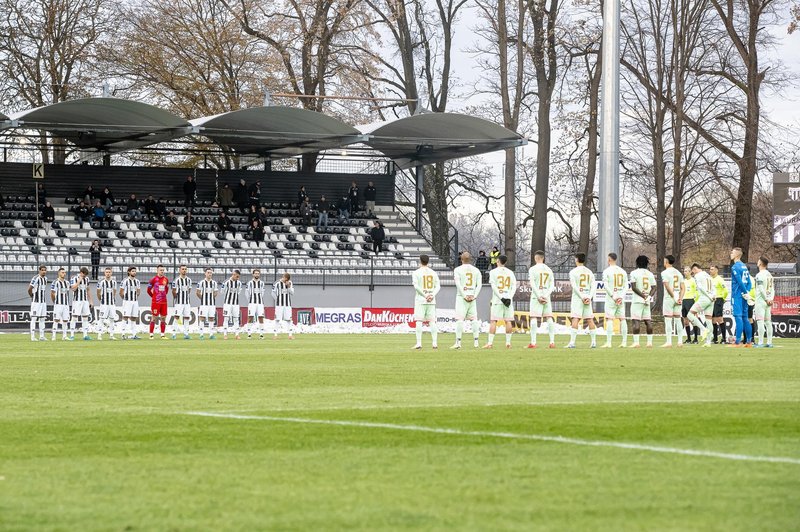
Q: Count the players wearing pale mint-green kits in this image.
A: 10